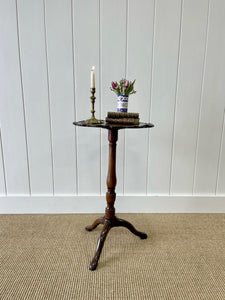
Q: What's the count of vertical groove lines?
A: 10